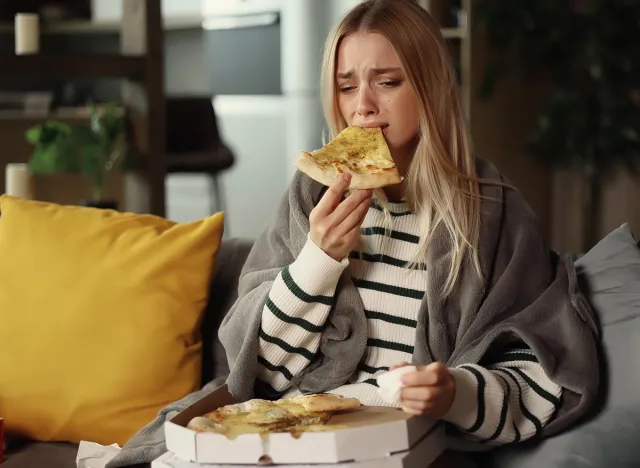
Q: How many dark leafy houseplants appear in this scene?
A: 2